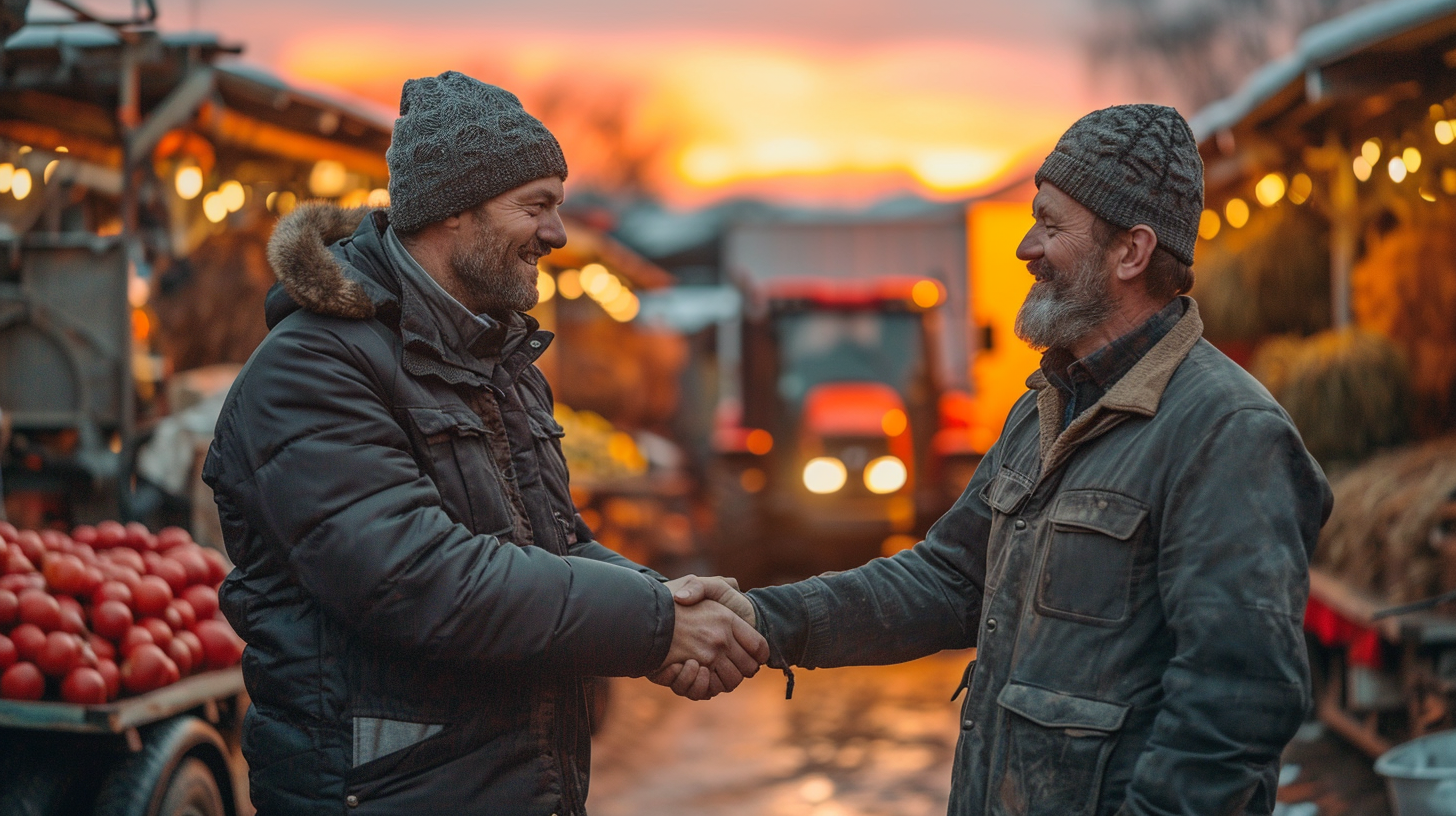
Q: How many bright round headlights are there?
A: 2